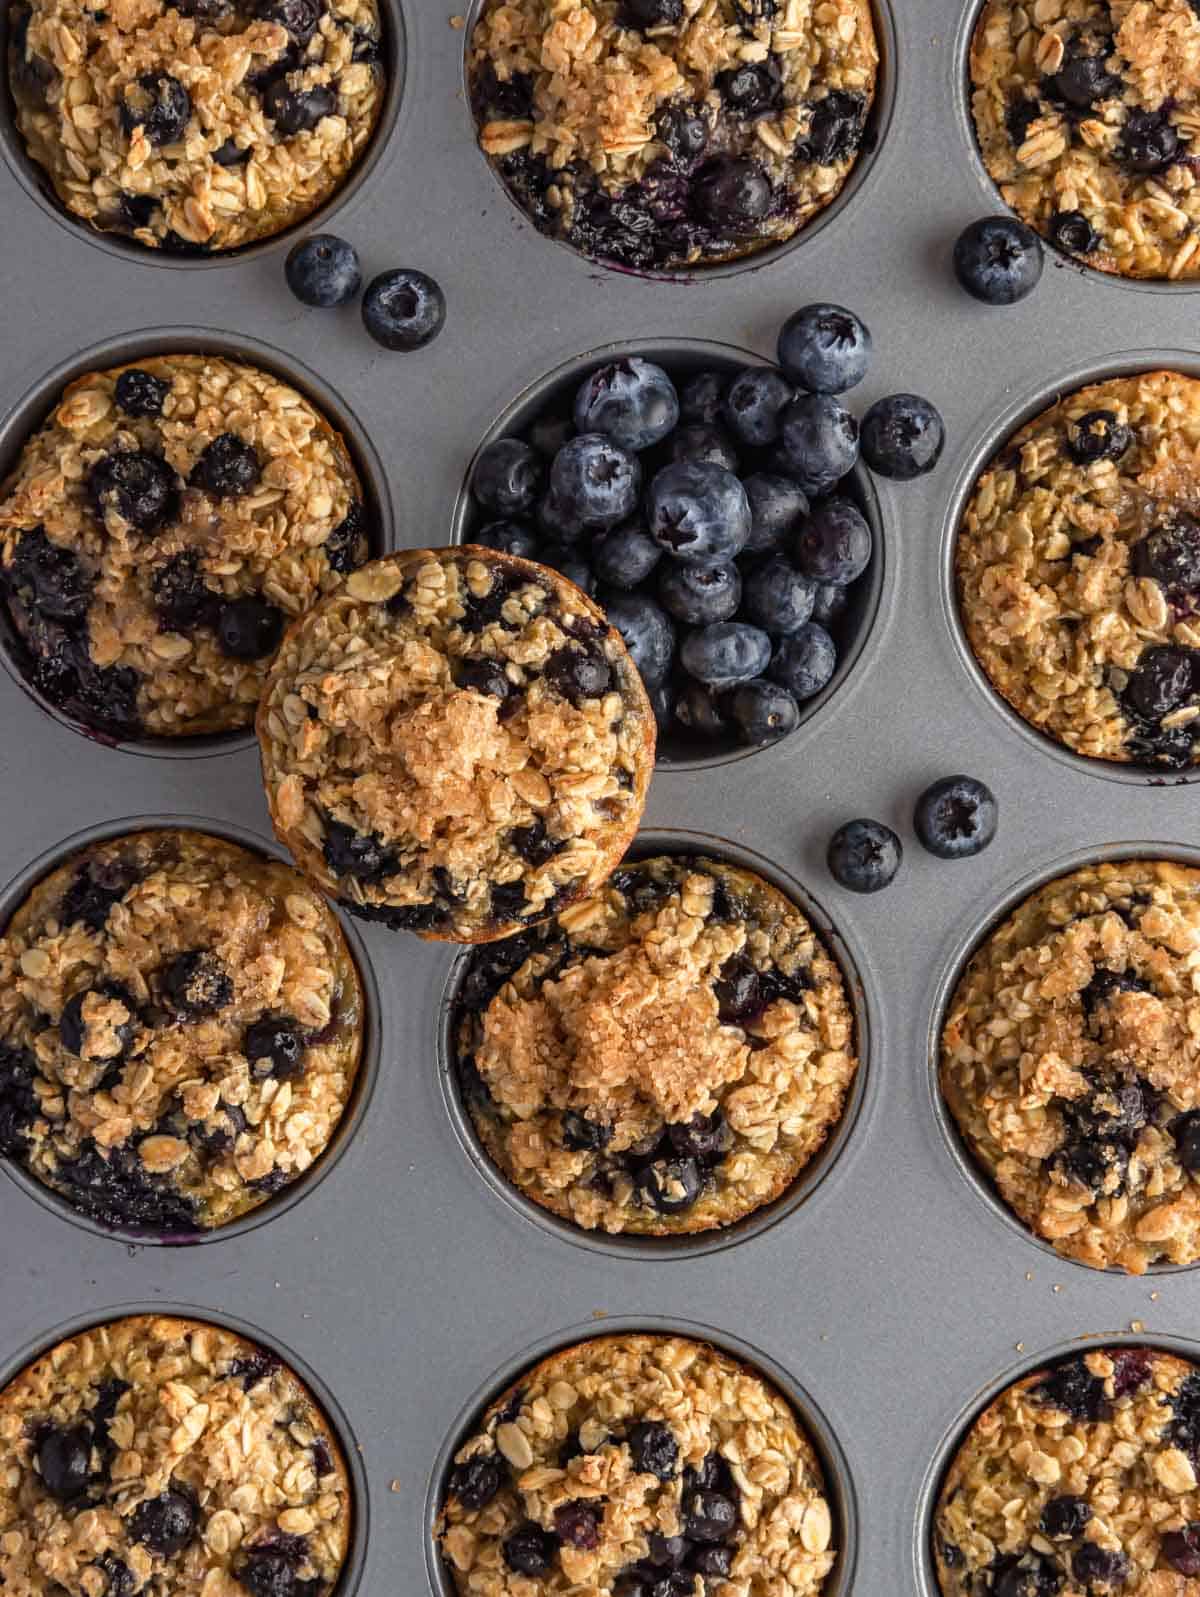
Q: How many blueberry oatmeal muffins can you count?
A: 12